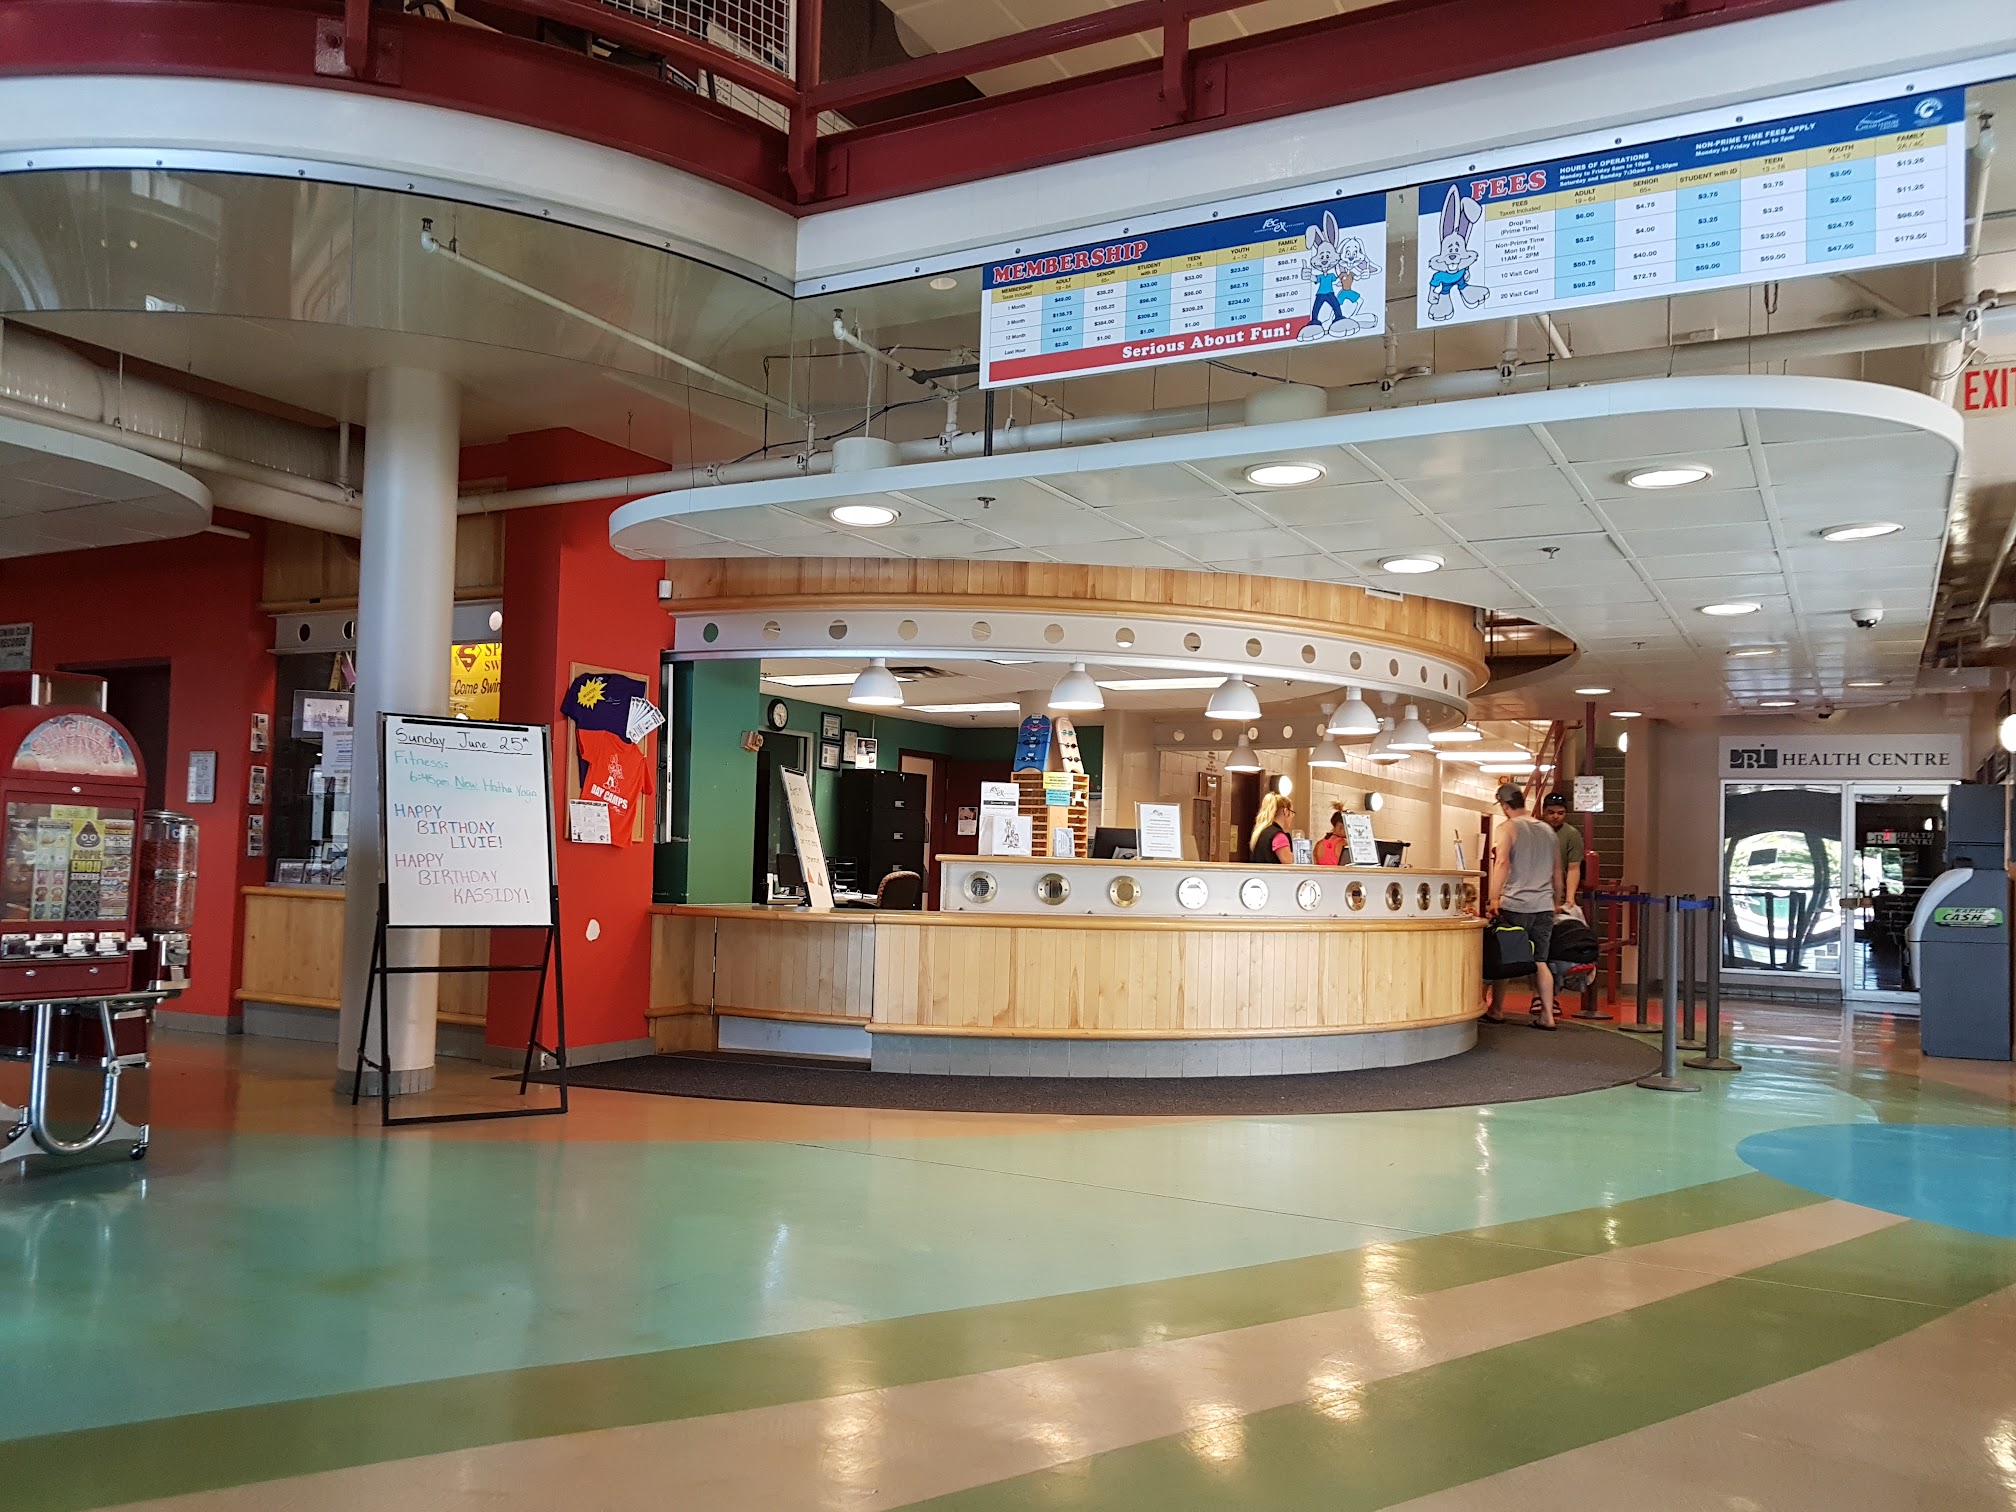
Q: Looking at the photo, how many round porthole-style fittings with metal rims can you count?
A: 11